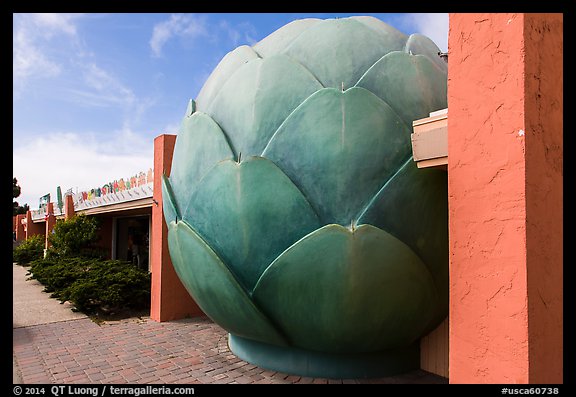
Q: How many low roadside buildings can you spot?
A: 1